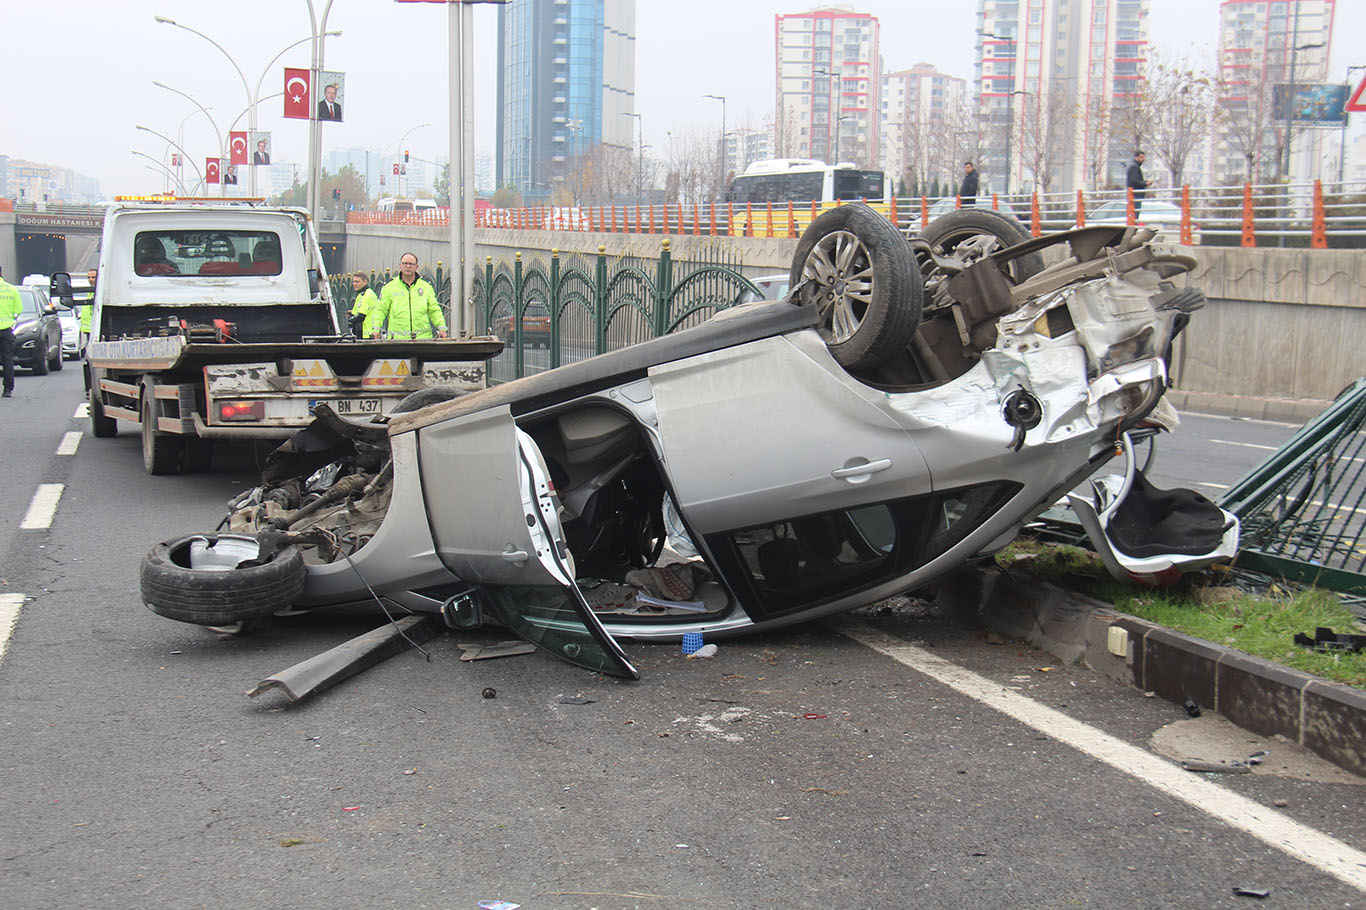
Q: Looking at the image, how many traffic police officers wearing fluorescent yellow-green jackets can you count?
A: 4